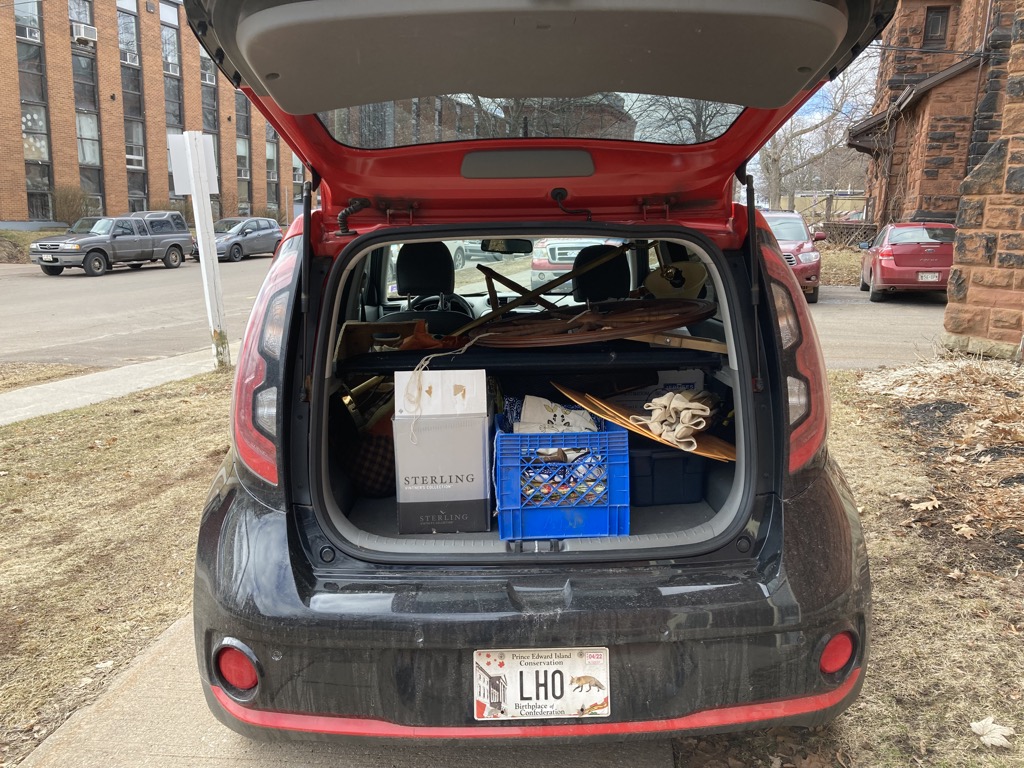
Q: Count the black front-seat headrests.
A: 2